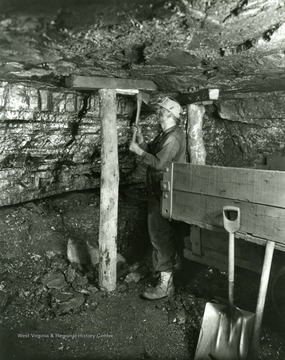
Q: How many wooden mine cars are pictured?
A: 1